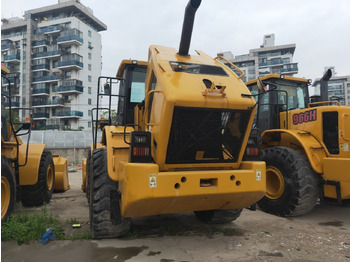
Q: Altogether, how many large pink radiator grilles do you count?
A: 0